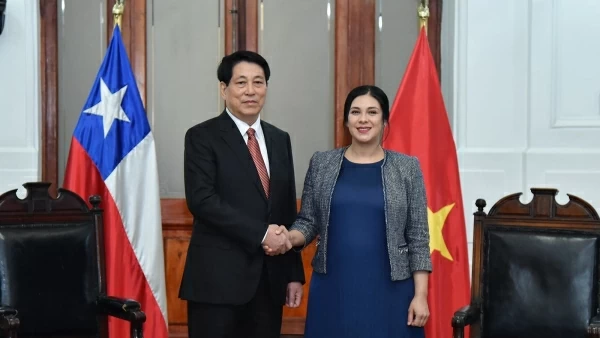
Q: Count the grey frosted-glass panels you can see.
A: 4